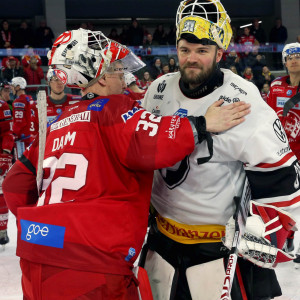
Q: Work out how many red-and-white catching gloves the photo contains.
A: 1